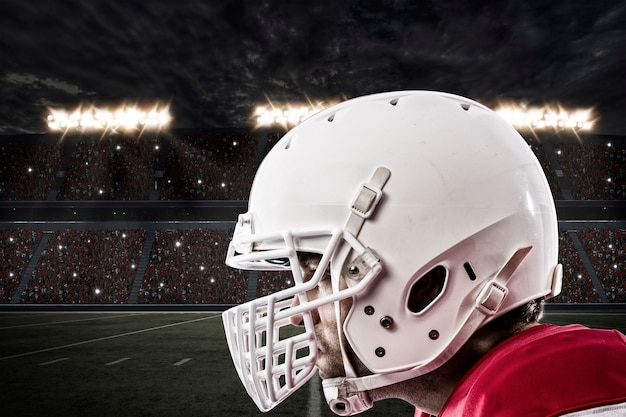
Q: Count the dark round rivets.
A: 4